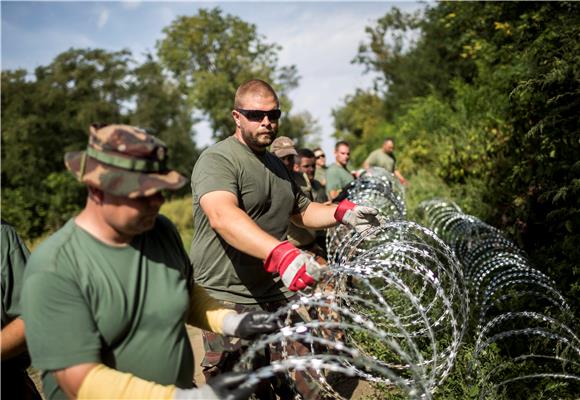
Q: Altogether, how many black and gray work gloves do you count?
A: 2